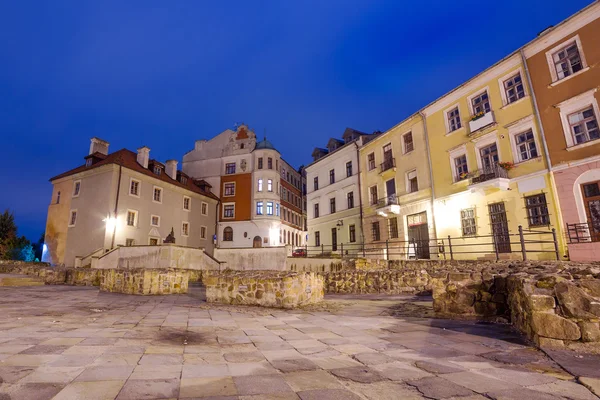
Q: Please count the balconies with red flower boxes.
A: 1